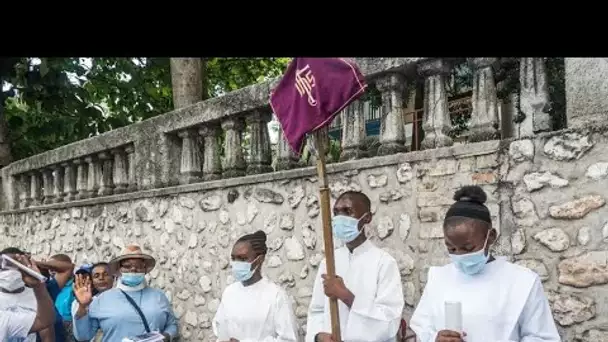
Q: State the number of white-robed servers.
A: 3